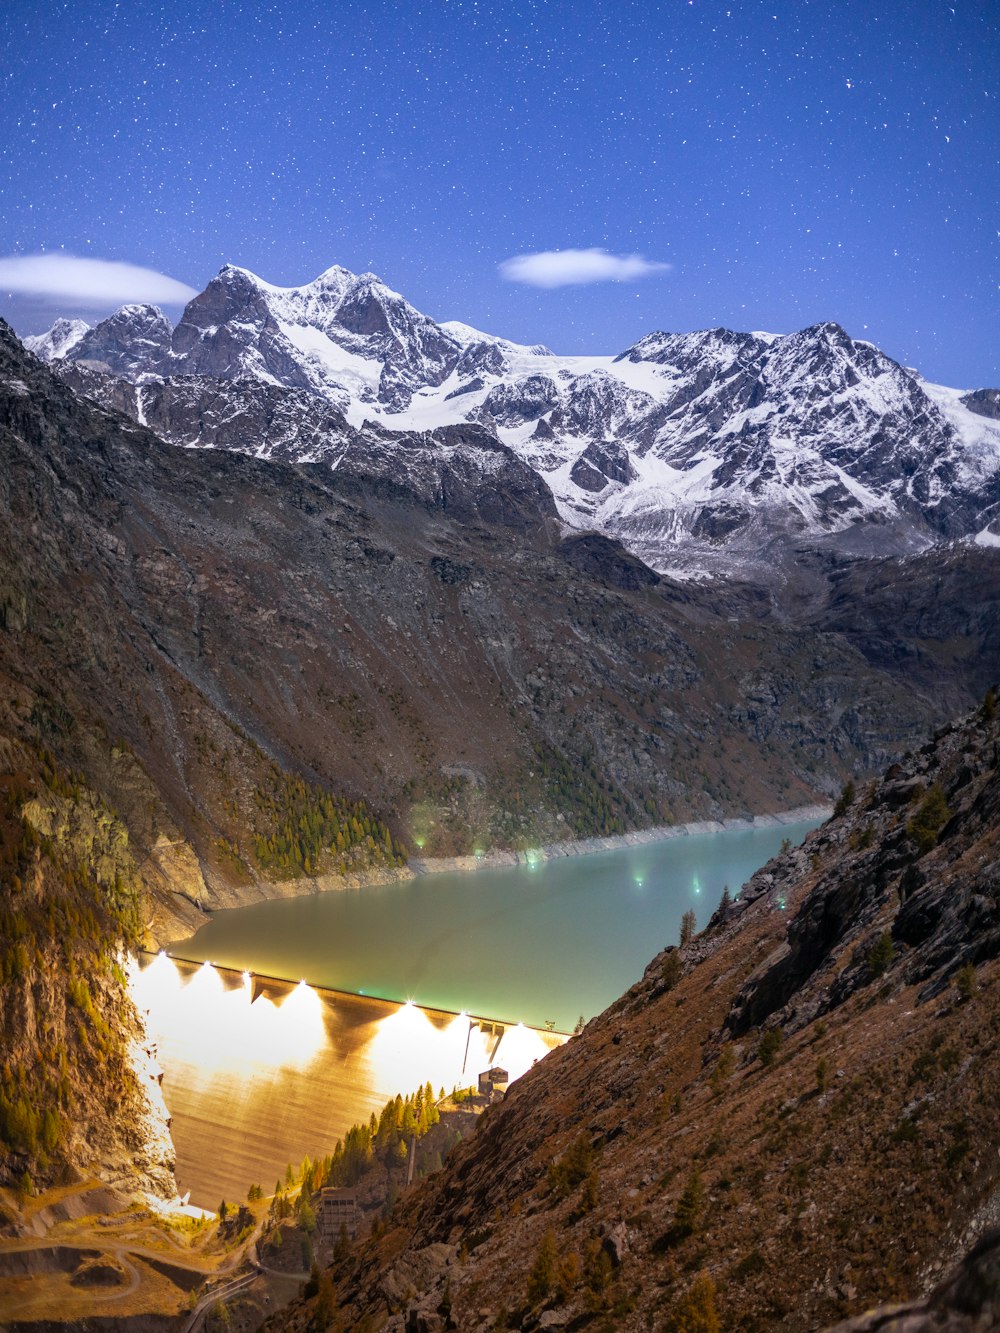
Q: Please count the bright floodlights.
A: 7